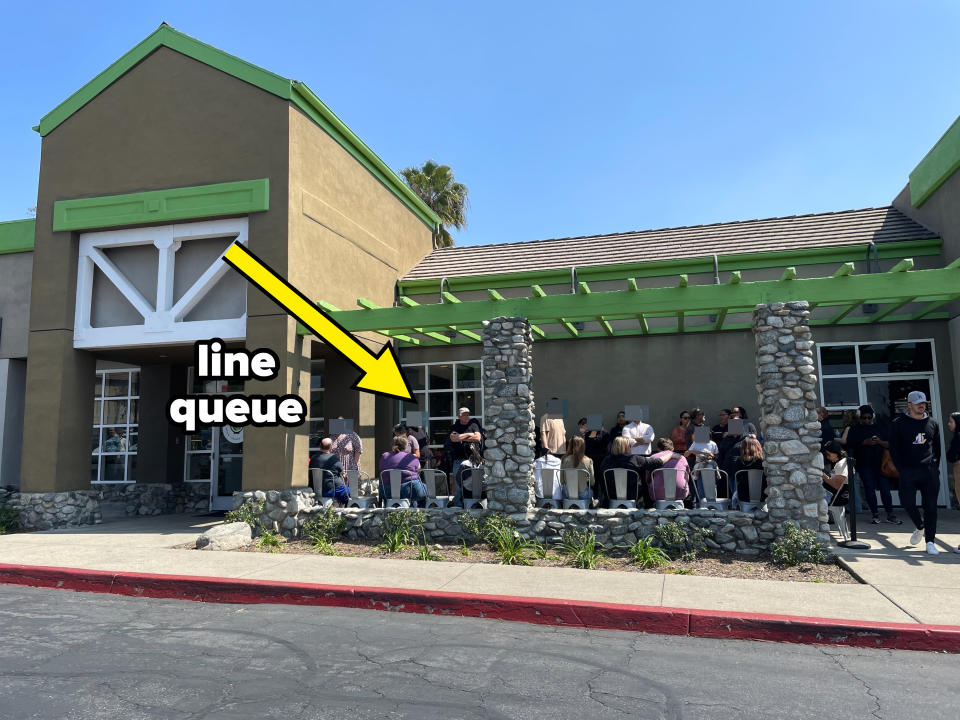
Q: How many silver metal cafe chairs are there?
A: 12